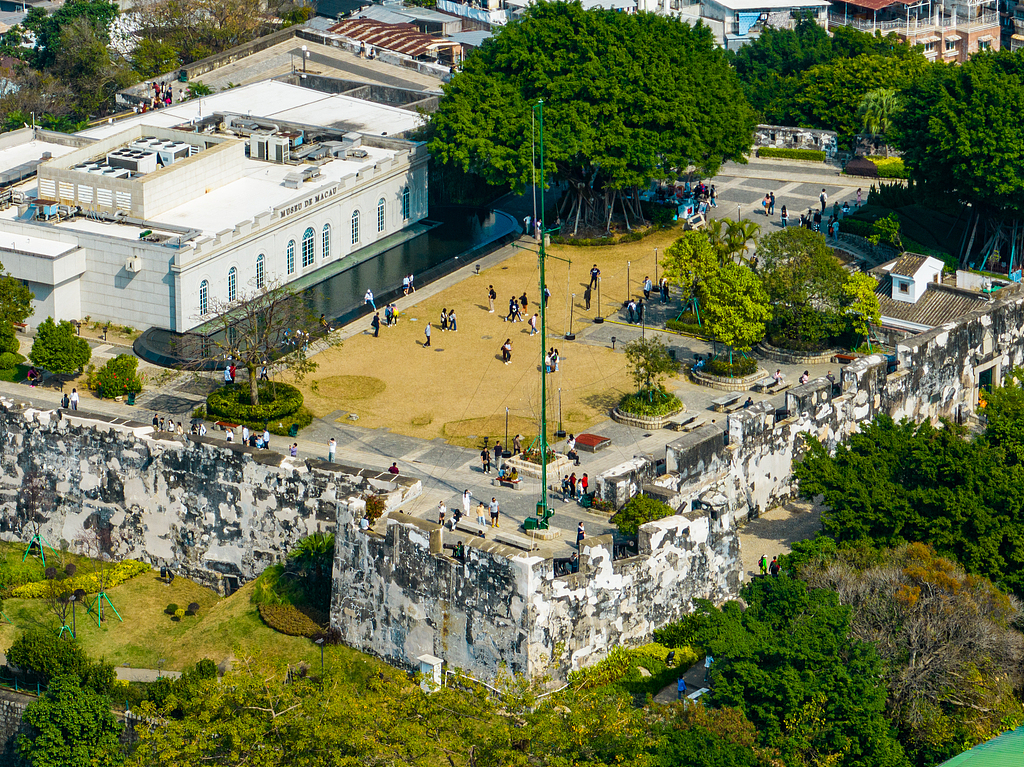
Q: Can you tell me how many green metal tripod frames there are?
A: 3